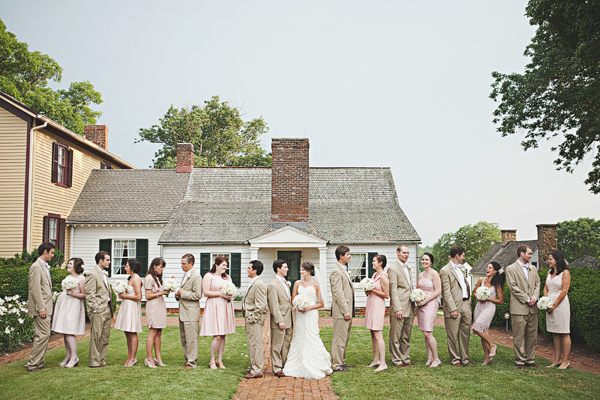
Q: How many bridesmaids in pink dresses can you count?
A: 8